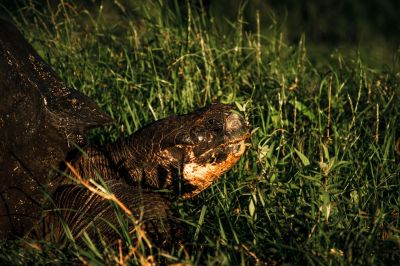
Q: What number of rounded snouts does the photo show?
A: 1